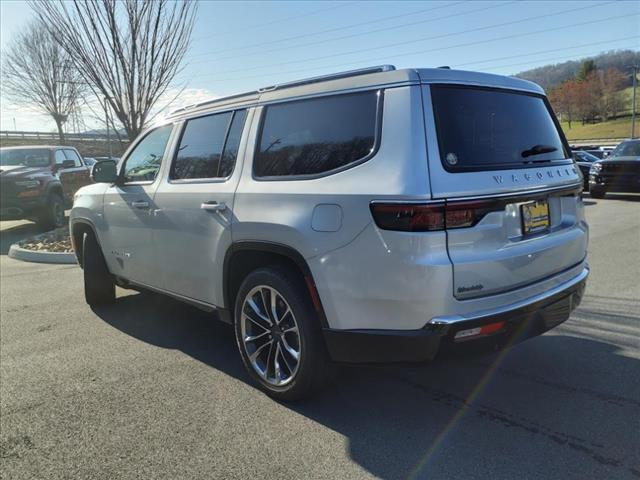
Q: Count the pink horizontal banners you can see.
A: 0